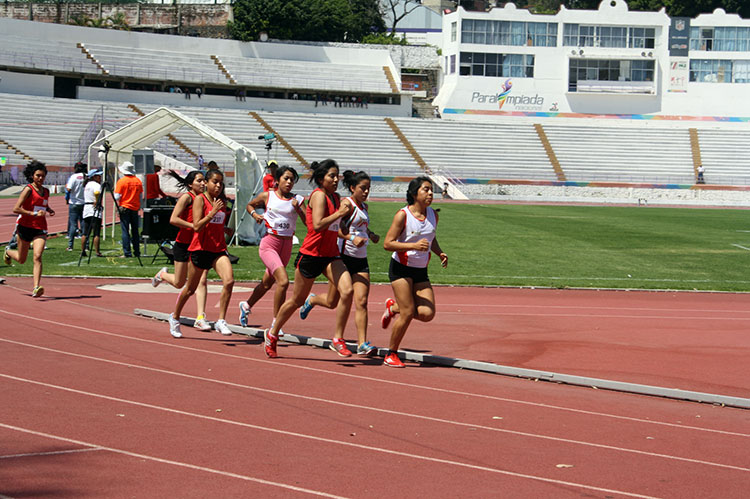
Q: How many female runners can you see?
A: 7